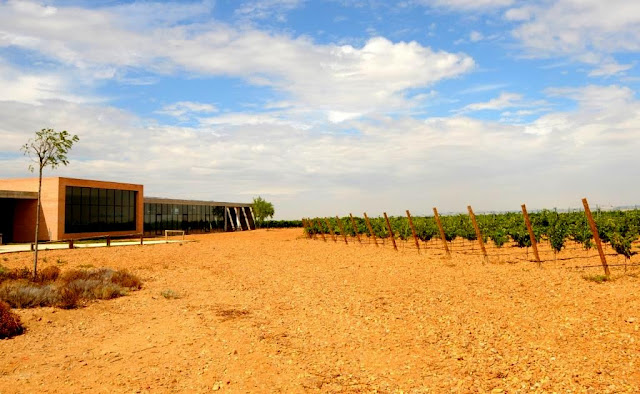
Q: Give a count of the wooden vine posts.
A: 13